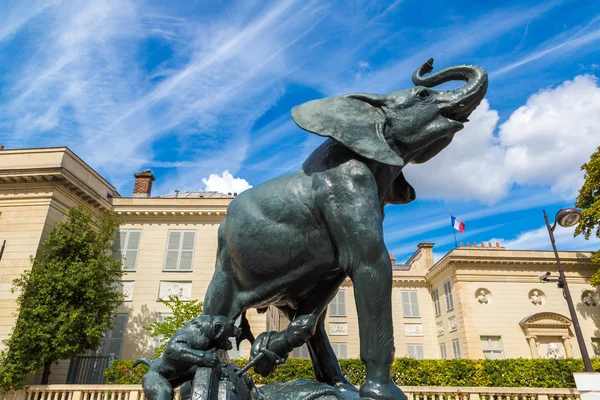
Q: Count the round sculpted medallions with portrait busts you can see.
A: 3